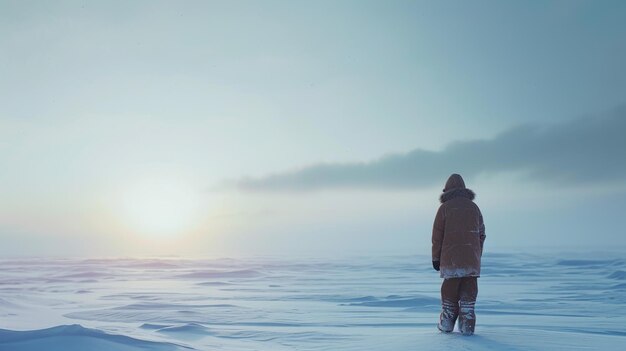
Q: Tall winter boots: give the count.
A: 2